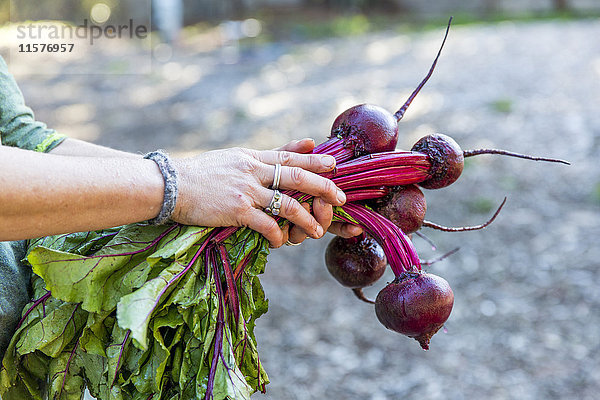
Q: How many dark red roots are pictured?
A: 5